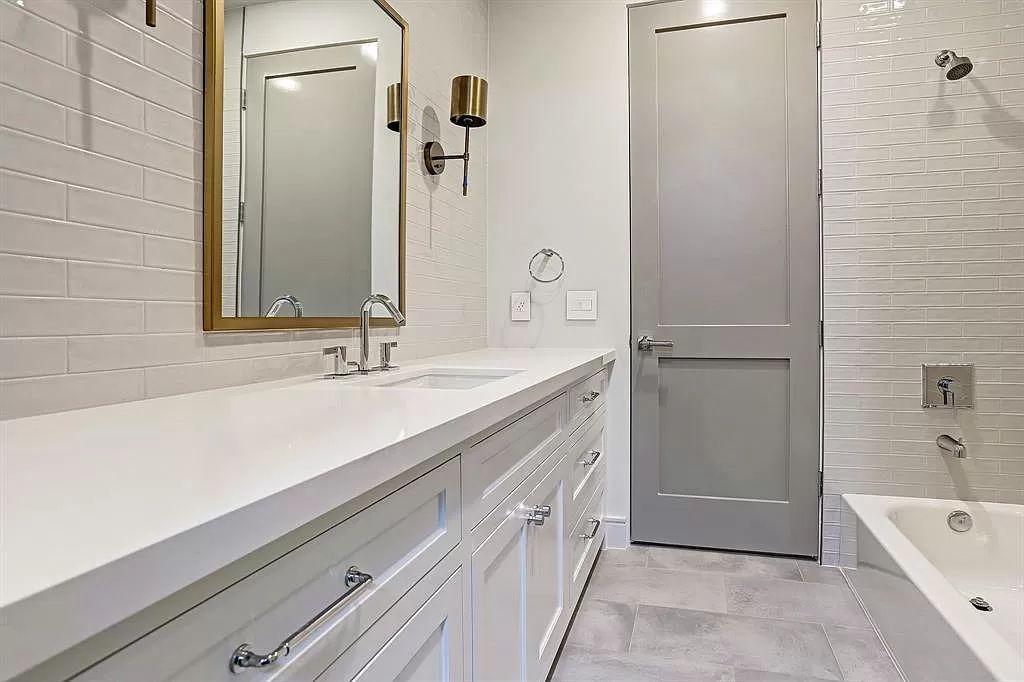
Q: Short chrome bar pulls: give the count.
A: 3